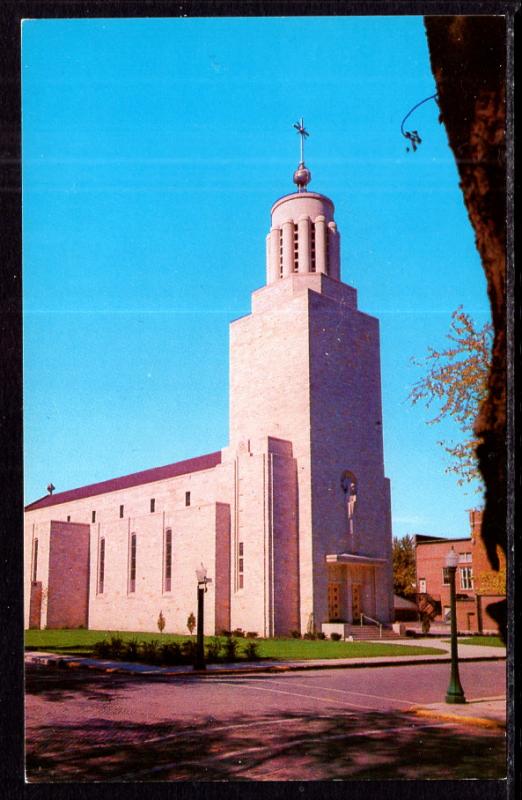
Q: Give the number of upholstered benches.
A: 0